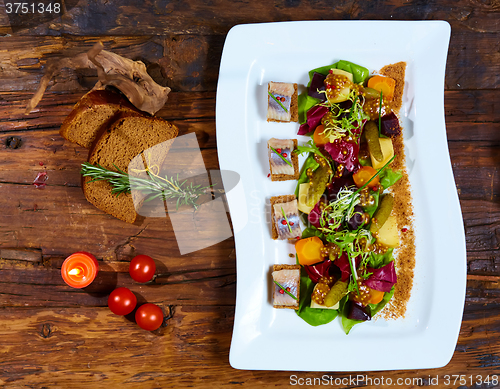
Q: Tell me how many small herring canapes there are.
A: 4